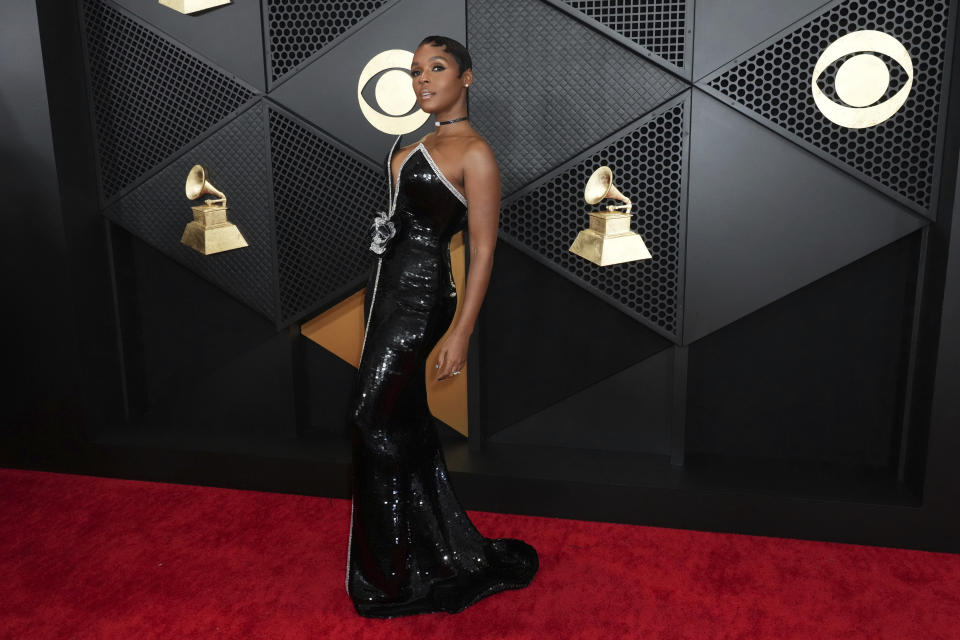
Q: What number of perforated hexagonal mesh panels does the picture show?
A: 3